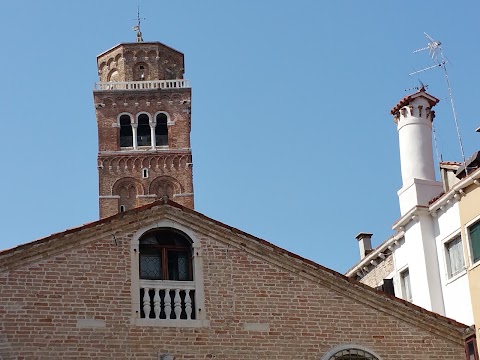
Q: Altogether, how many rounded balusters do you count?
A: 5